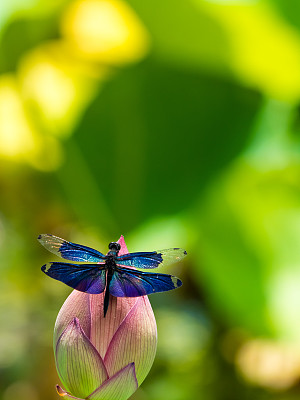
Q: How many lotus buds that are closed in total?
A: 1